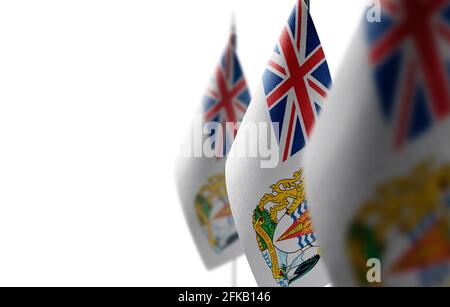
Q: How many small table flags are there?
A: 3